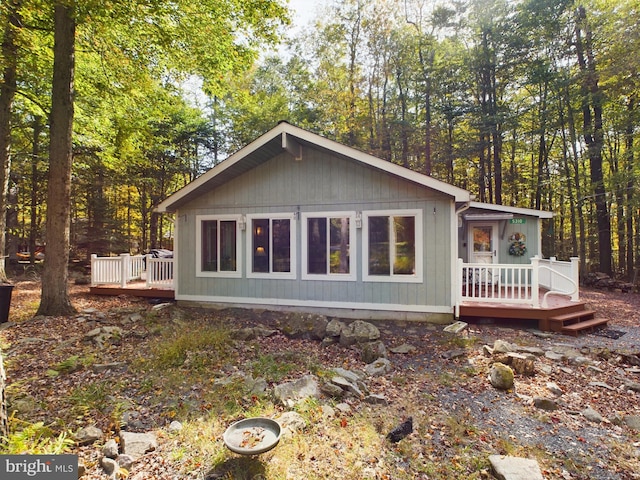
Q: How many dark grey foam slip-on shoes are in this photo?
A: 0